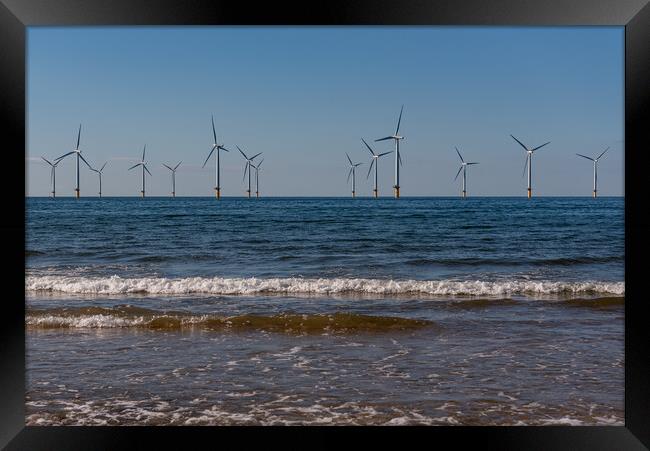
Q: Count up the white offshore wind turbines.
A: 14